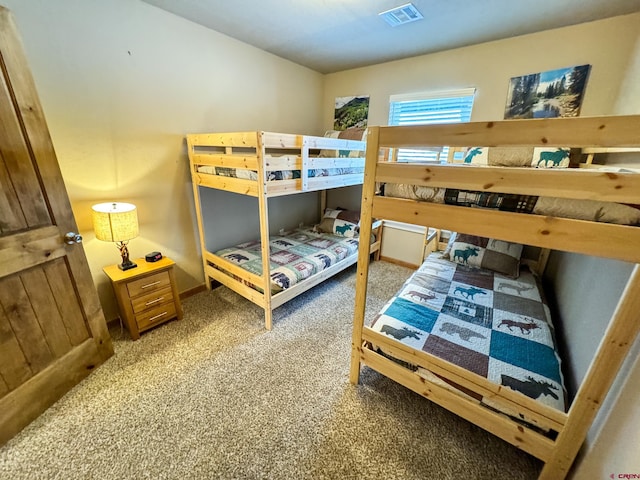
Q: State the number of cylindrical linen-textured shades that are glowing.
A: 1